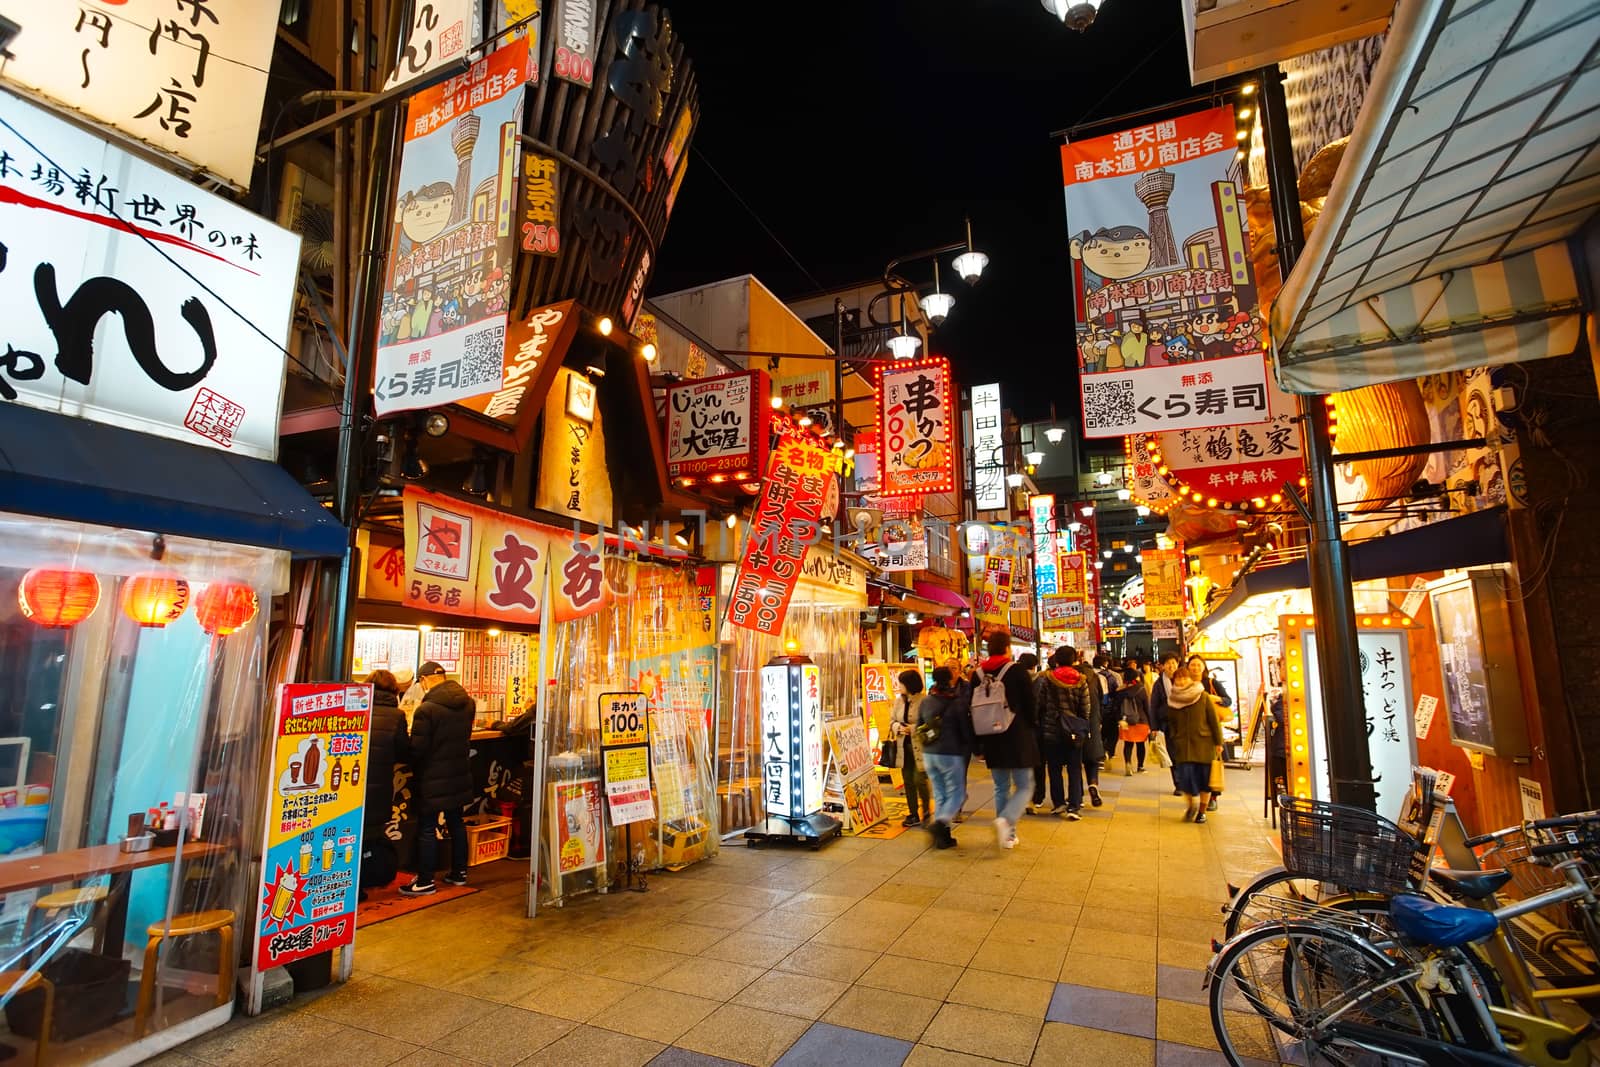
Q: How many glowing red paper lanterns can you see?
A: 3